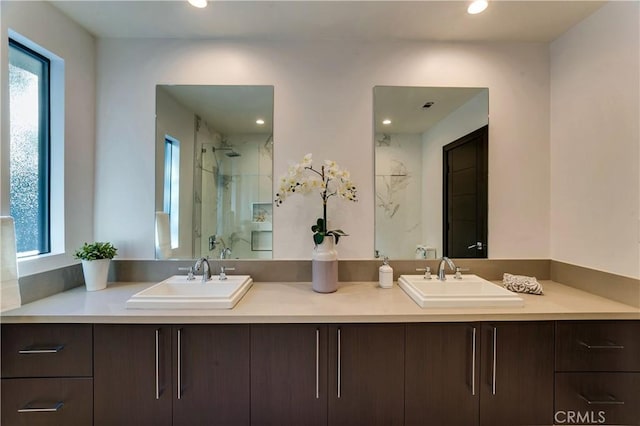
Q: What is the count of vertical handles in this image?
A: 6